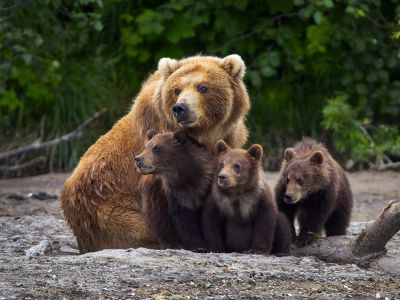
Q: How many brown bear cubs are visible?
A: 3